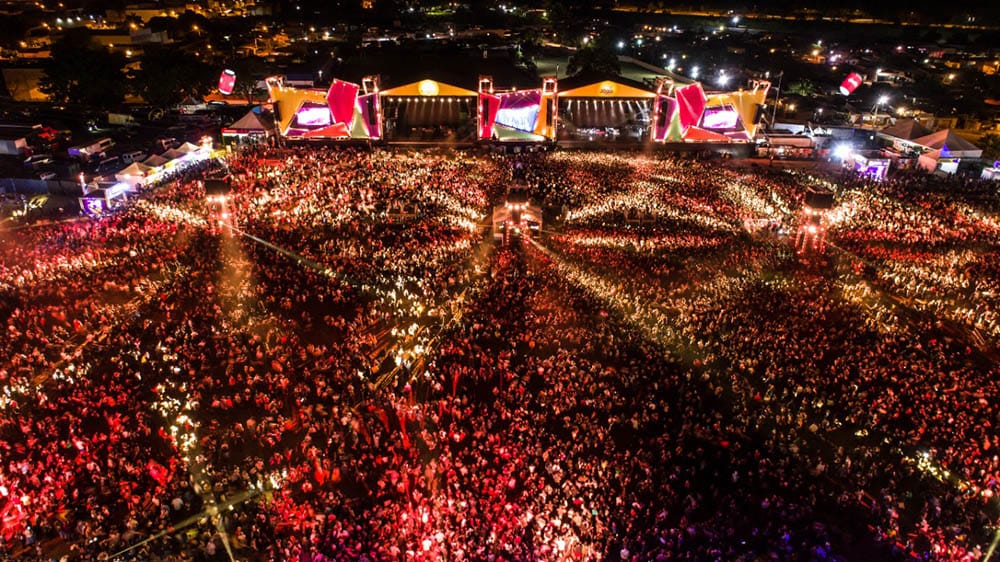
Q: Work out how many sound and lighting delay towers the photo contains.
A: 3